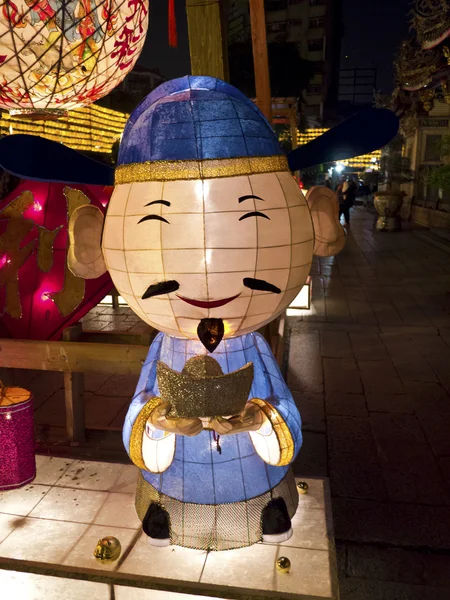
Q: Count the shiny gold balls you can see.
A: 3